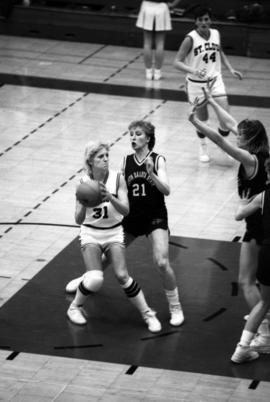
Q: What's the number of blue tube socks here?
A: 0